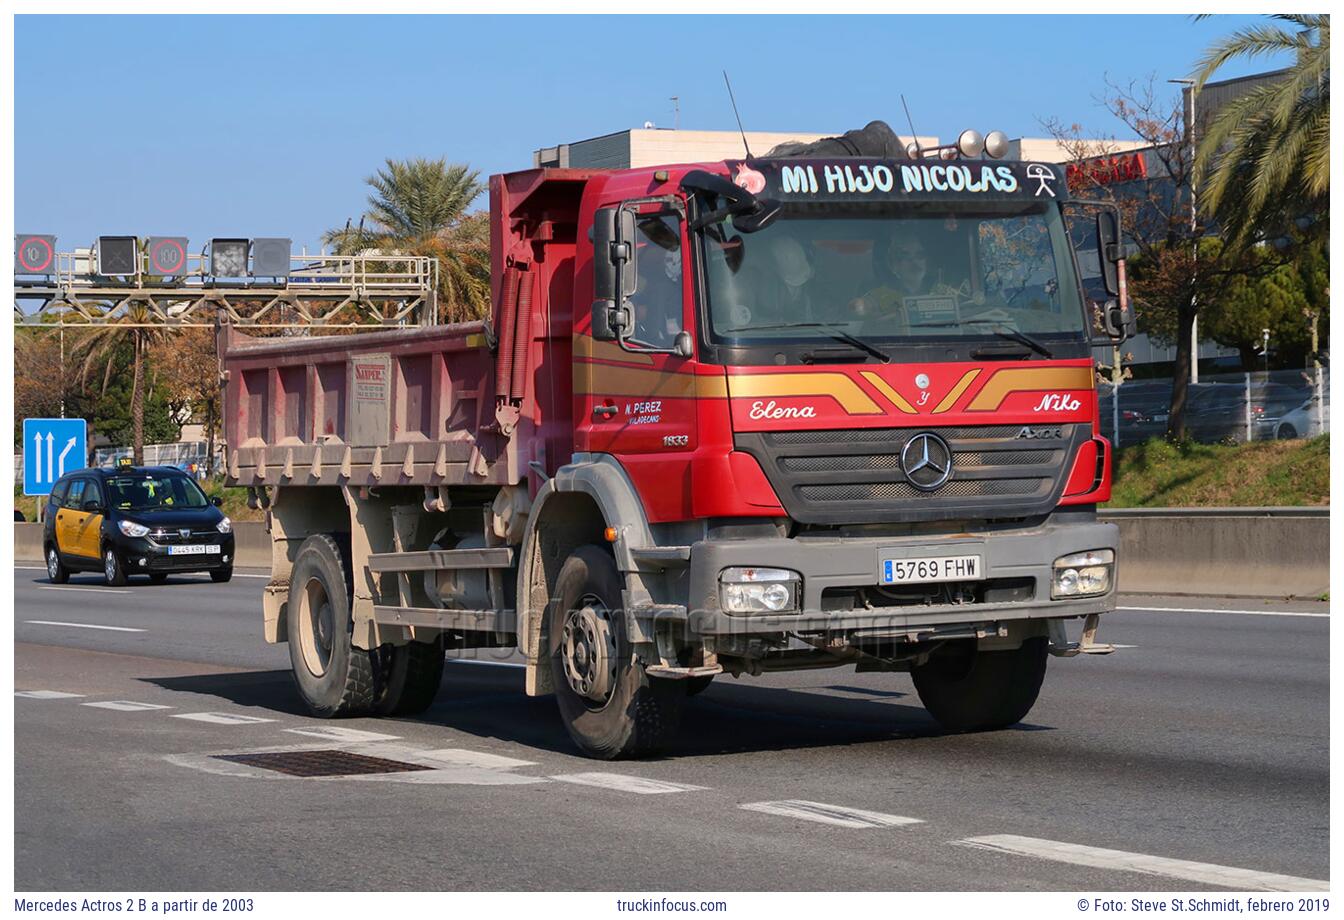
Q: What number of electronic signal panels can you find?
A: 5